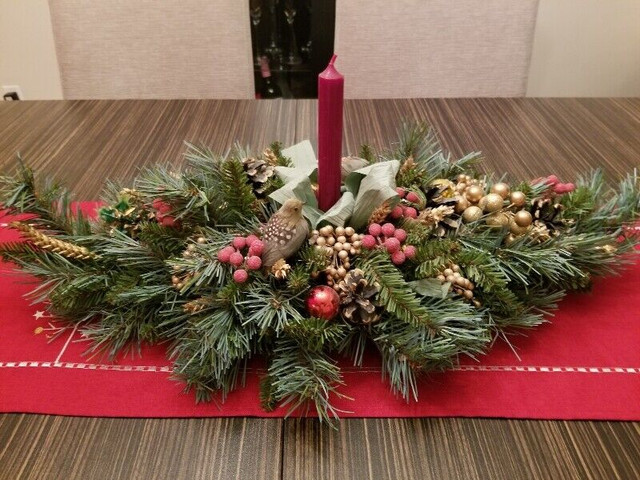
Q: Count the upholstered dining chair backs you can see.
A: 2